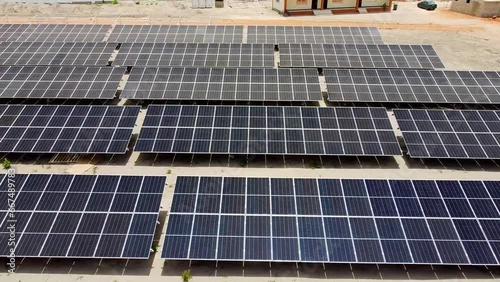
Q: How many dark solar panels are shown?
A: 14